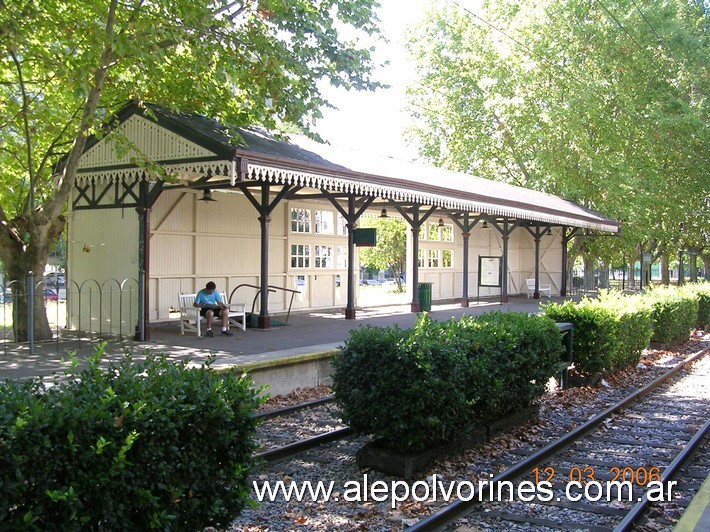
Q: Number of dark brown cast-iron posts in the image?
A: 8